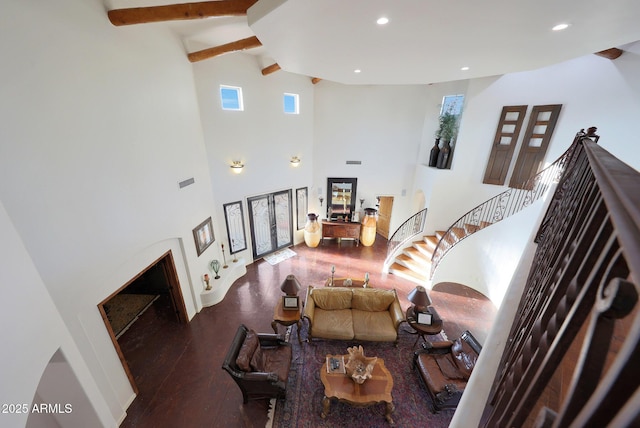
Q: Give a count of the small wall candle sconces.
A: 2